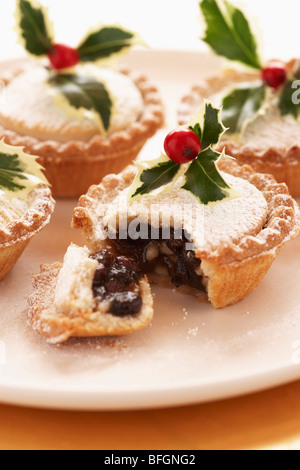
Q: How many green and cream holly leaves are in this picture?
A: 10